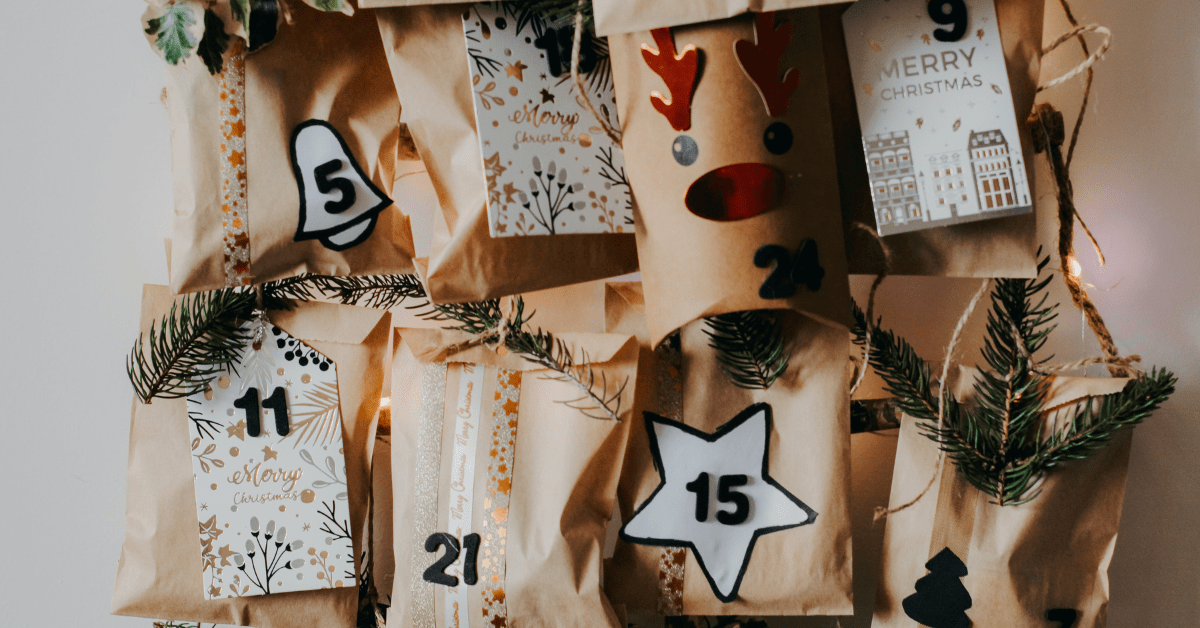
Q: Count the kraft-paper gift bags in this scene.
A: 8